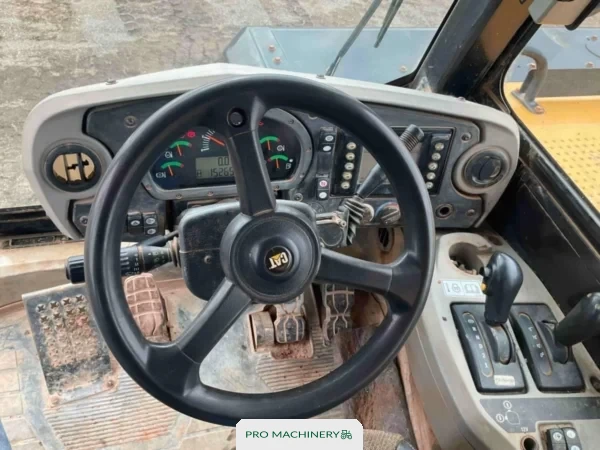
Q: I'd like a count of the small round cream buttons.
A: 10